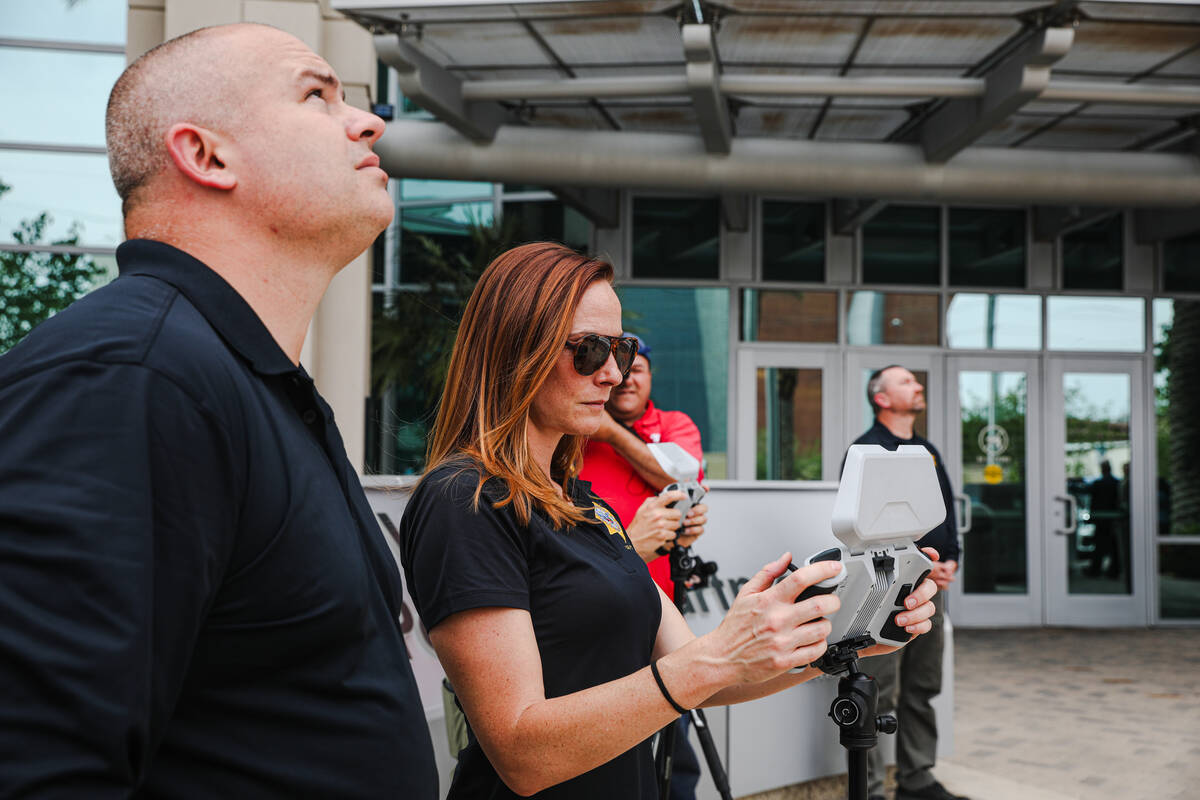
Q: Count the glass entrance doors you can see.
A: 4